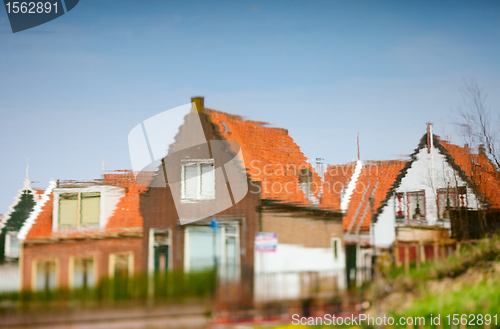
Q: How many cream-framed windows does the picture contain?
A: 3